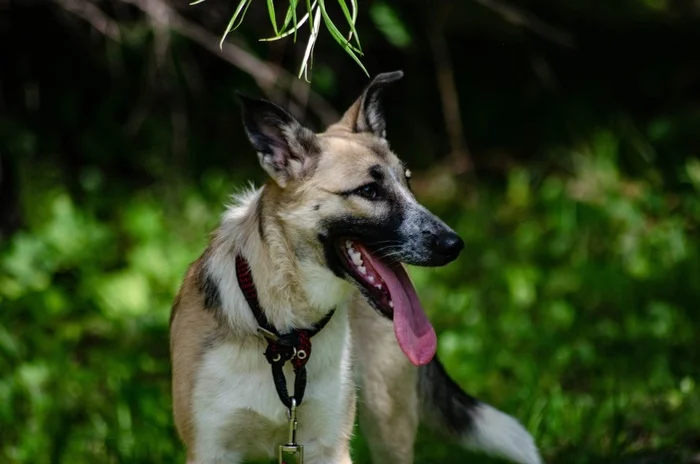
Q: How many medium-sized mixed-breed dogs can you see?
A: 1